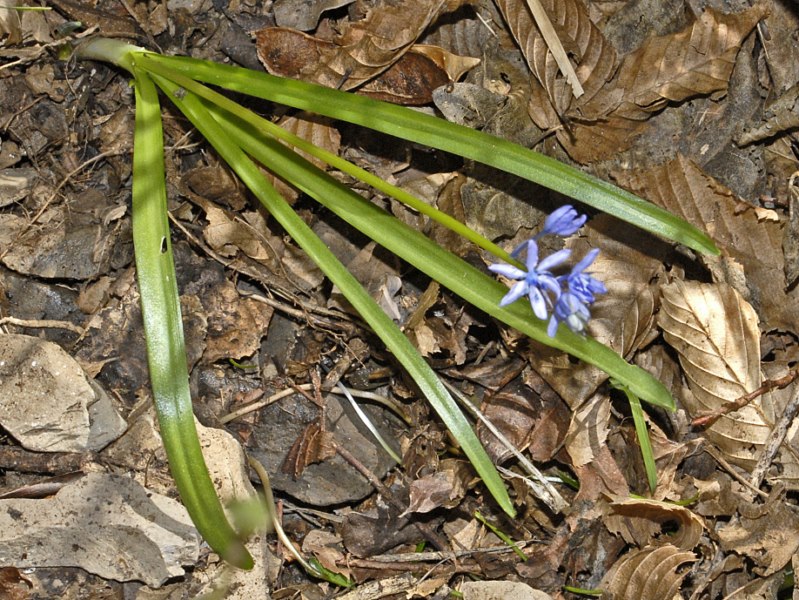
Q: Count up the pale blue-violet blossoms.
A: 4